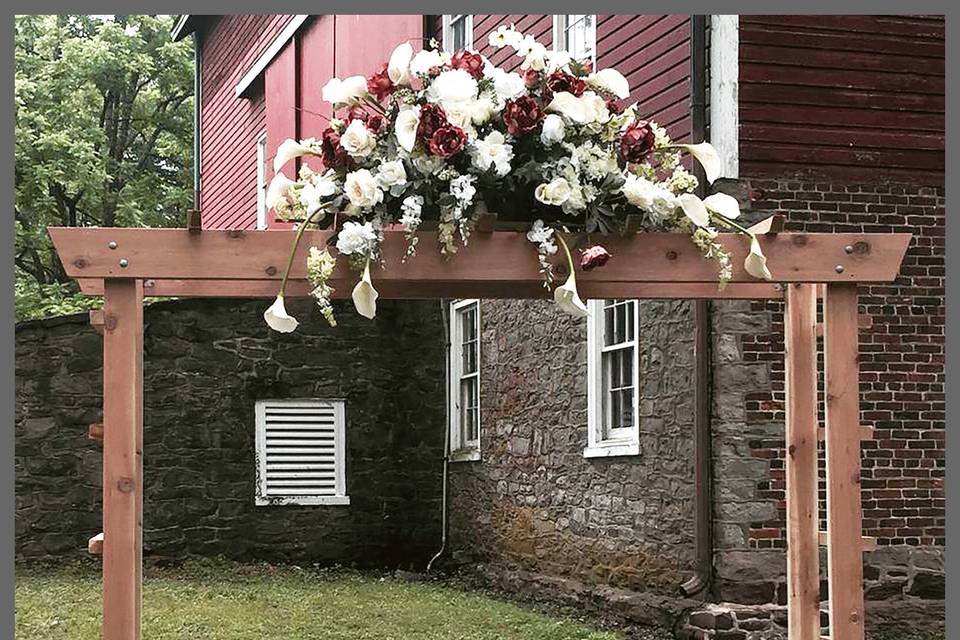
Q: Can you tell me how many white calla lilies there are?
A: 14